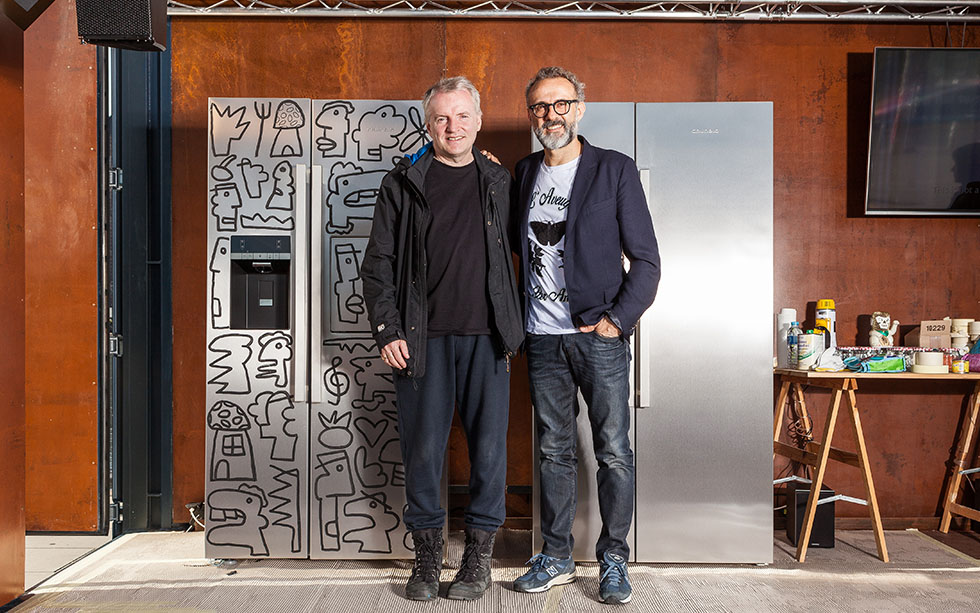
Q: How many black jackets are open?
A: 1